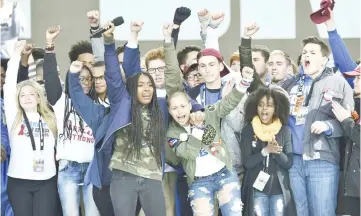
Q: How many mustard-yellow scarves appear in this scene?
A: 1